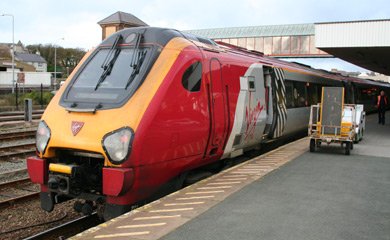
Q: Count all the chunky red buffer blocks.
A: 2